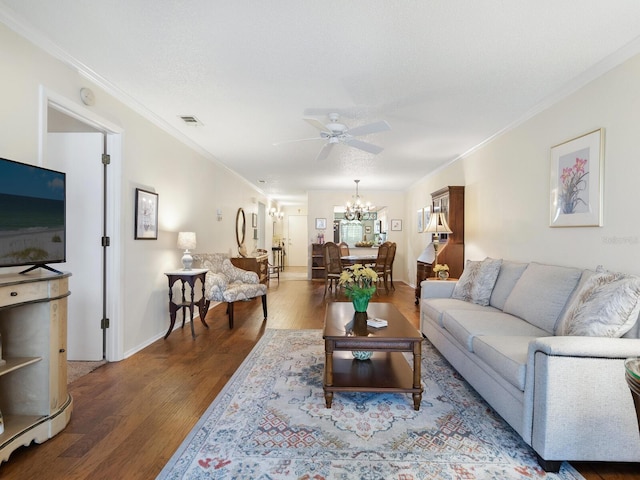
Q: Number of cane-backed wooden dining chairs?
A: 4